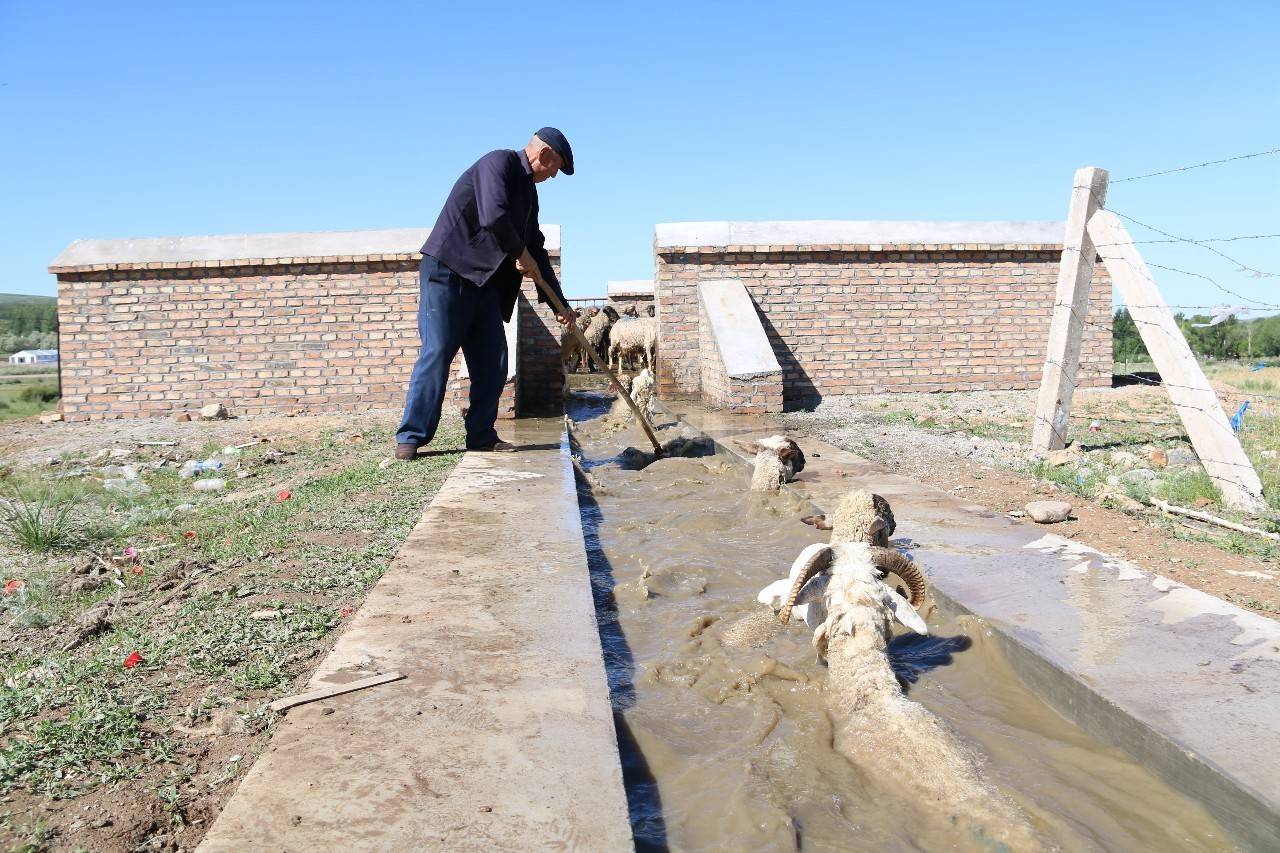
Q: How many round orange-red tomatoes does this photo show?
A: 0